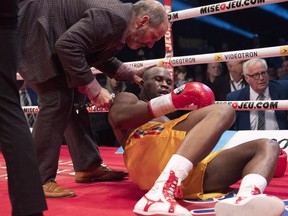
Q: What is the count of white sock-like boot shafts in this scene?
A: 2